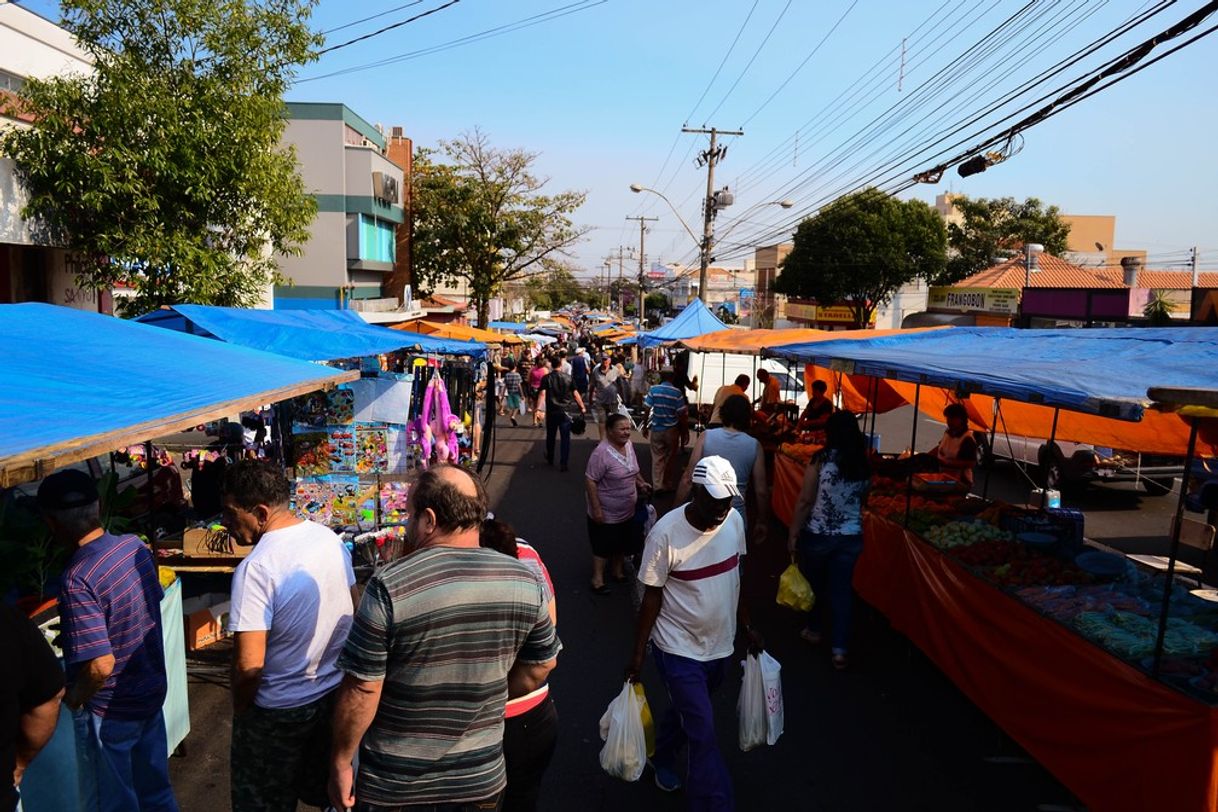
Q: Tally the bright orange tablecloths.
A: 2